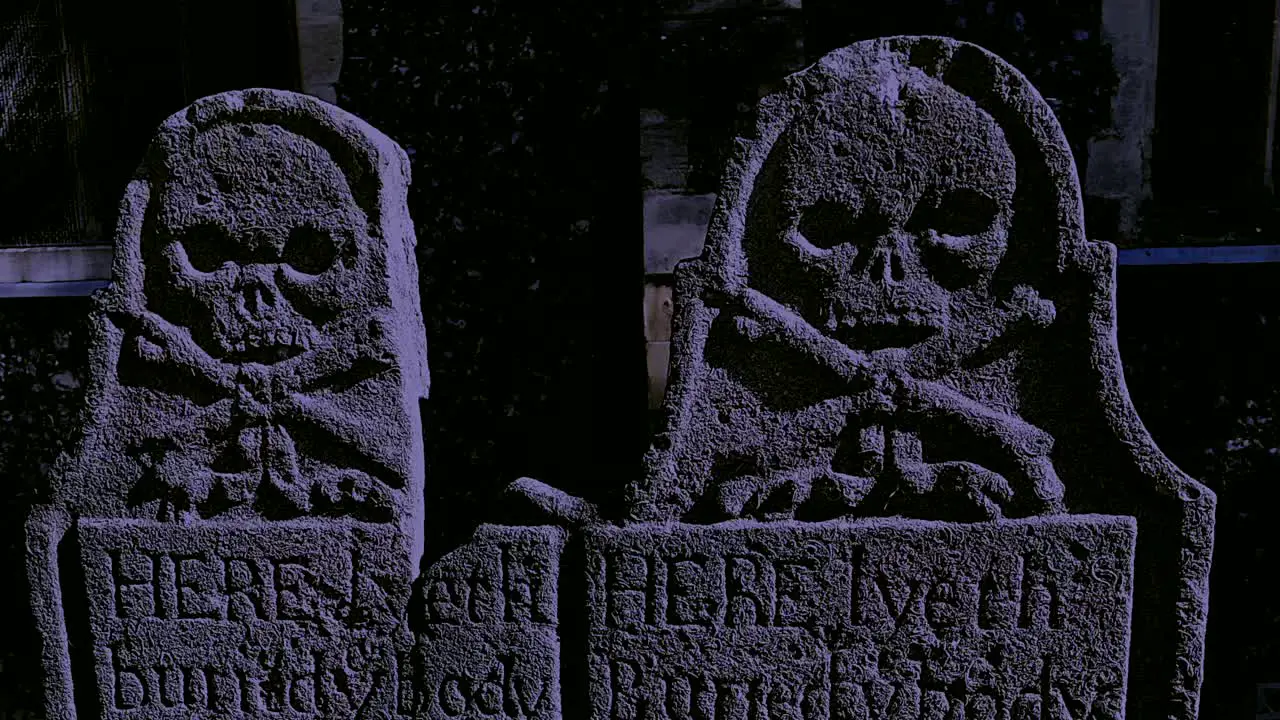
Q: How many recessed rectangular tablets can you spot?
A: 2